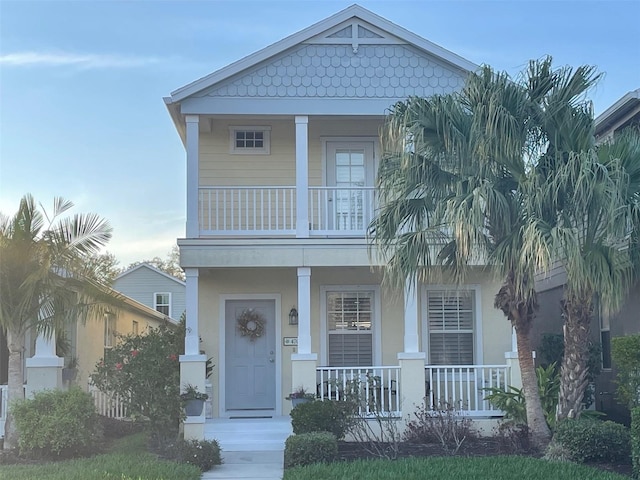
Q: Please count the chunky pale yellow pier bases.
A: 4